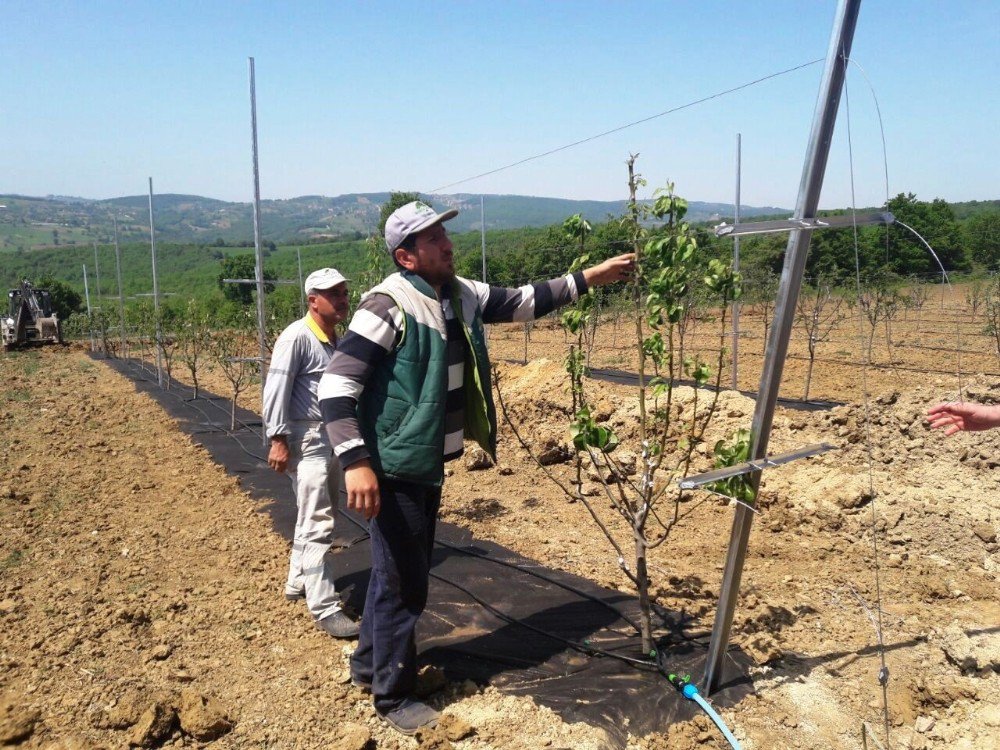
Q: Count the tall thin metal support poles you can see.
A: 9